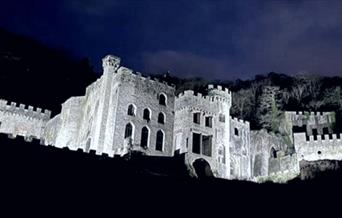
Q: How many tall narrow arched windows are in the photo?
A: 7